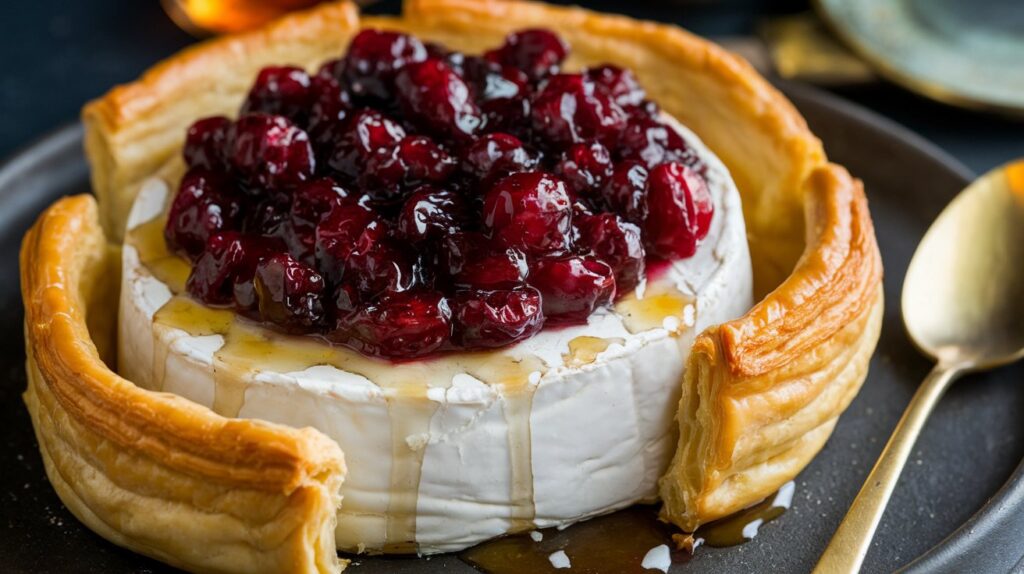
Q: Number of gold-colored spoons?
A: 1